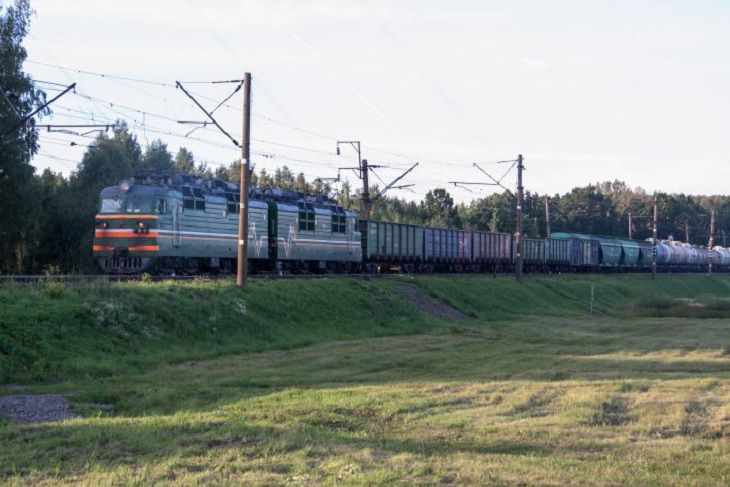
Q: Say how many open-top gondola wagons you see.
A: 5